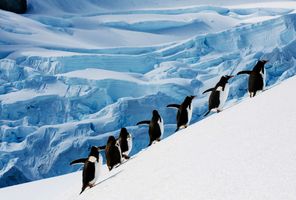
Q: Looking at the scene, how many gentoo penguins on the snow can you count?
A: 7